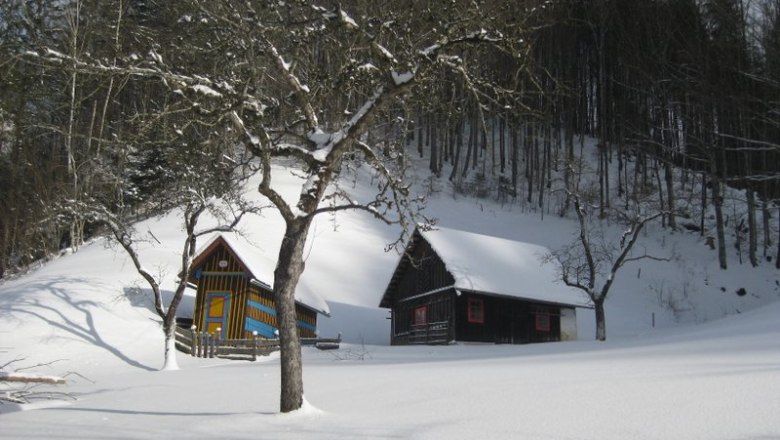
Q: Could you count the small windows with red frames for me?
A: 3